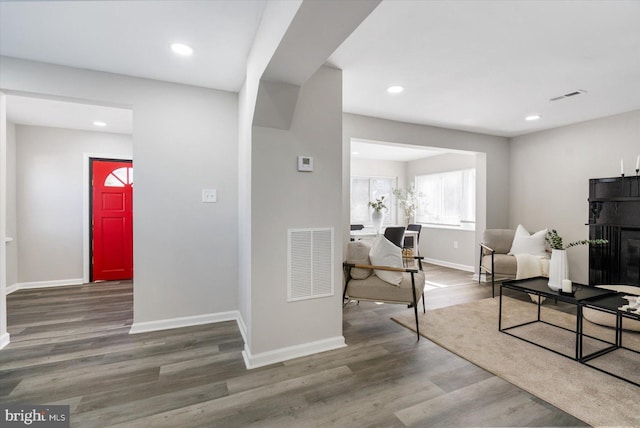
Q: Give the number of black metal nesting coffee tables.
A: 2